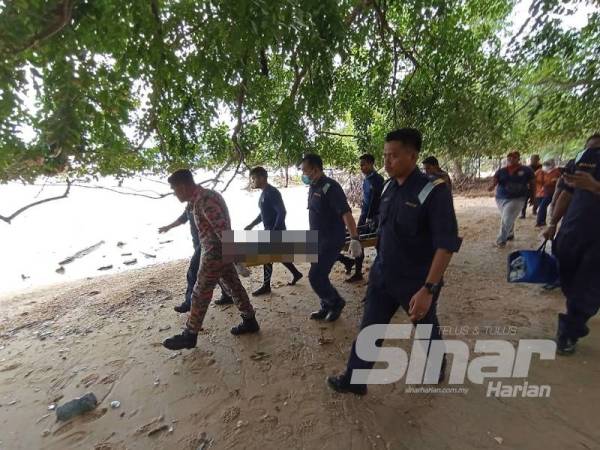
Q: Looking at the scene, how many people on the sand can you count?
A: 12